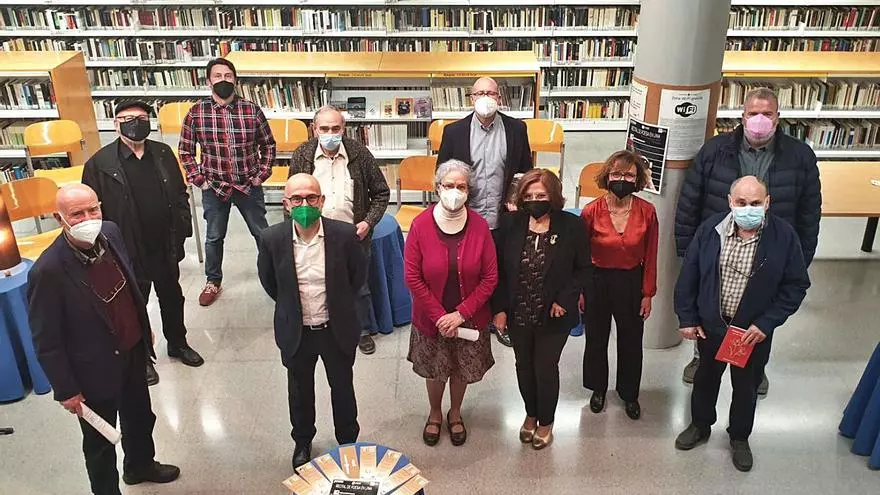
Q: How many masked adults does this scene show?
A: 11